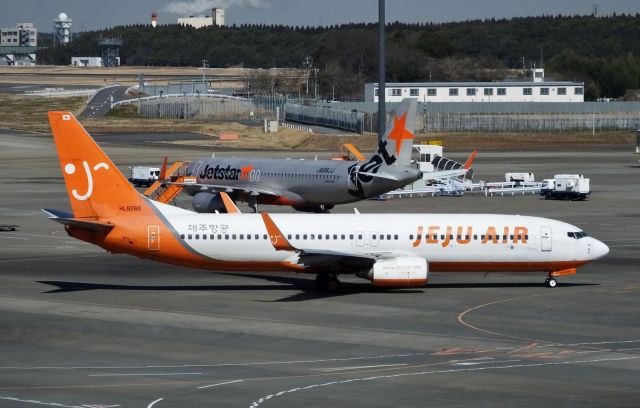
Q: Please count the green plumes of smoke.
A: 0